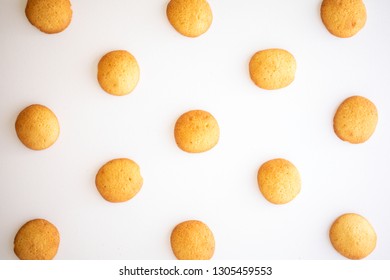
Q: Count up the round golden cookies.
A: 13